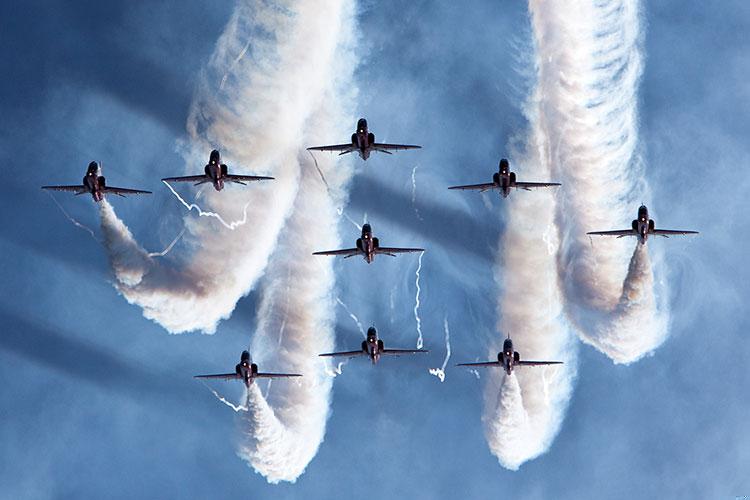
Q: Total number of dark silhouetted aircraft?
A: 9